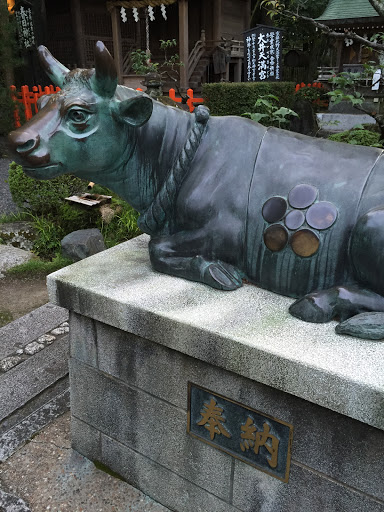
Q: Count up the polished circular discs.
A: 6